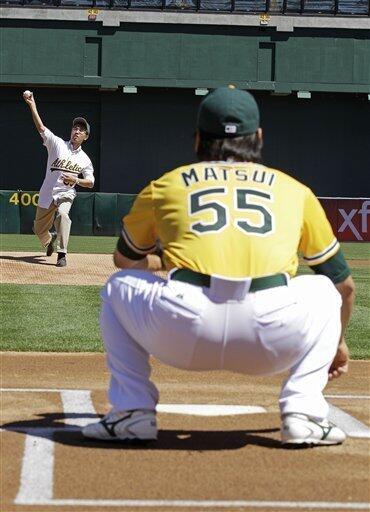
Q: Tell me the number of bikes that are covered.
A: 0